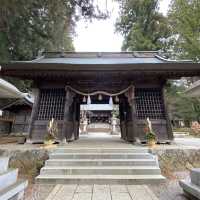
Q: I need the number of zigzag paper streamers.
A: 2